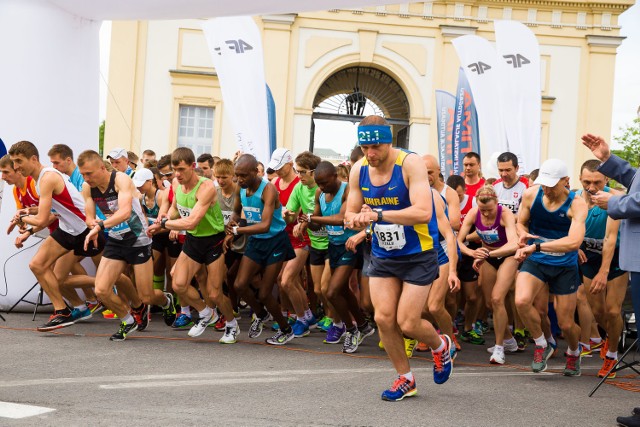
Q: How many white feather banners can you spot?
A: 3